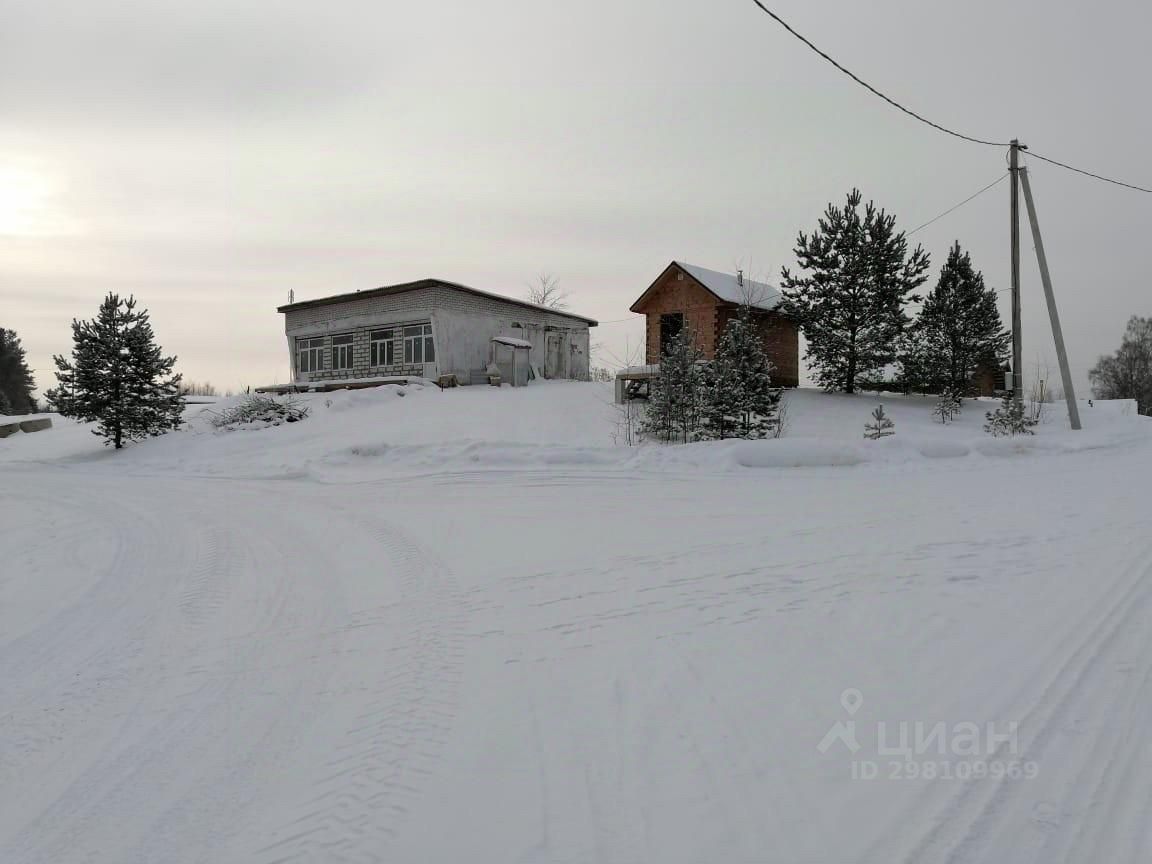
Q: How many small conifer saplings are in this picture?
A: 3